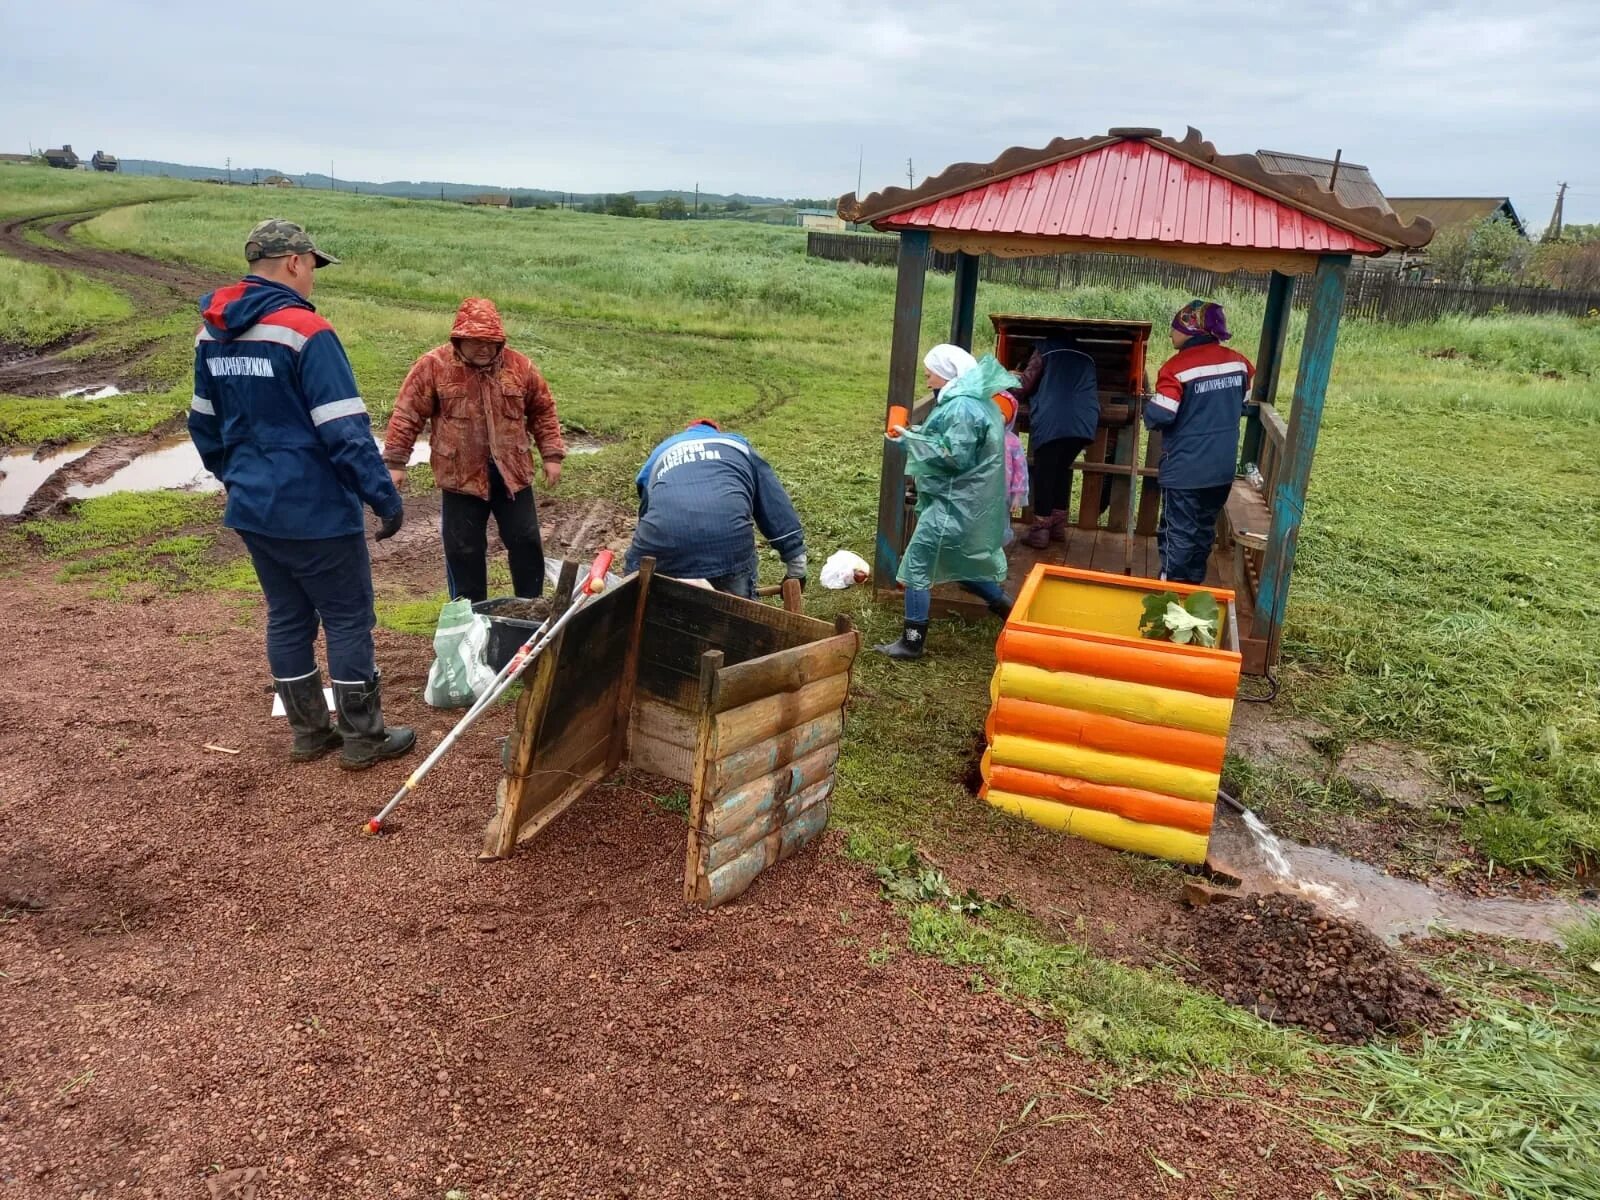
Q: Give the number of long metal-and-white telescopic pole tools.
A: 1